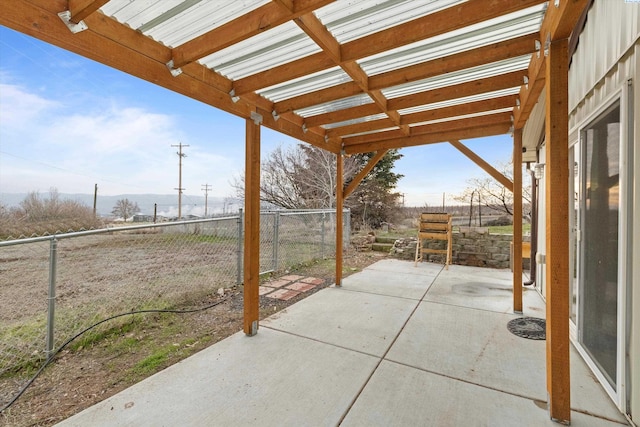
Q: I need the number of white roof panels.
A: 11